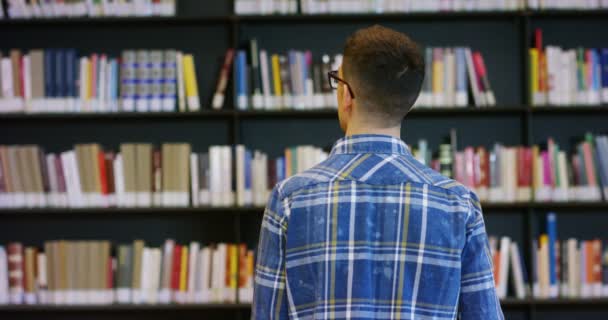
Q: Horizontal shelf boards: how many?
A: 4